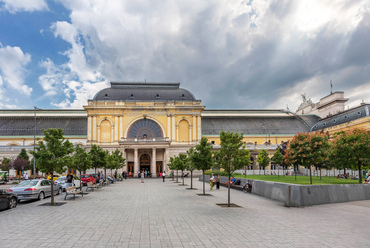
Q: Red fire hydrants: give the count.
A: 0